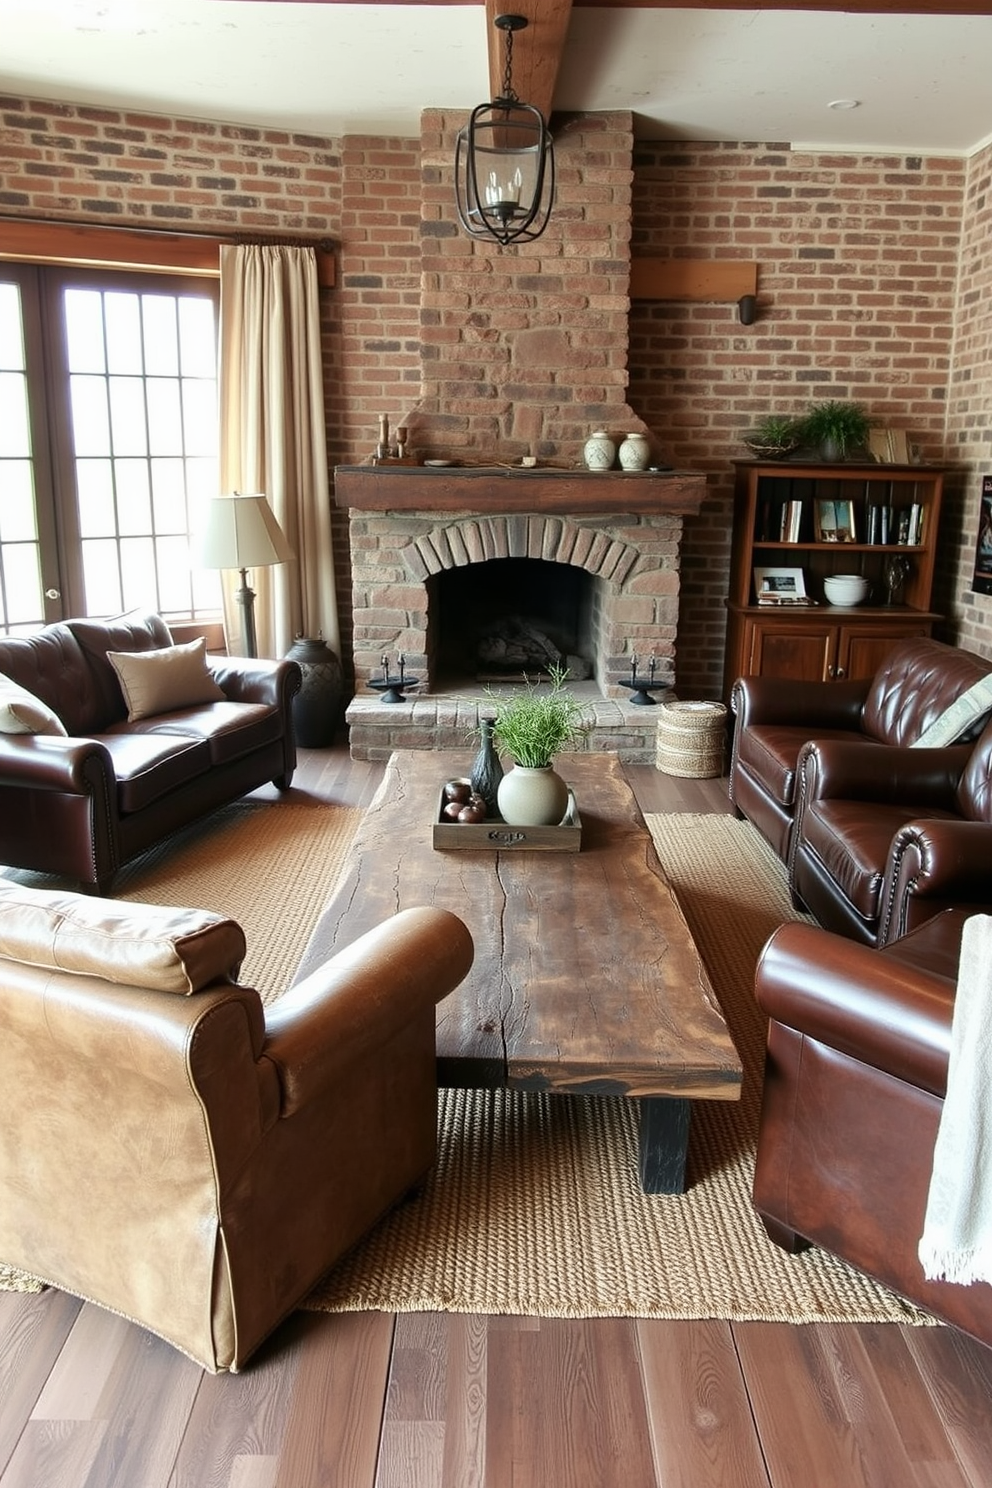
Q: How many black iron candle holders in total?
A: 2